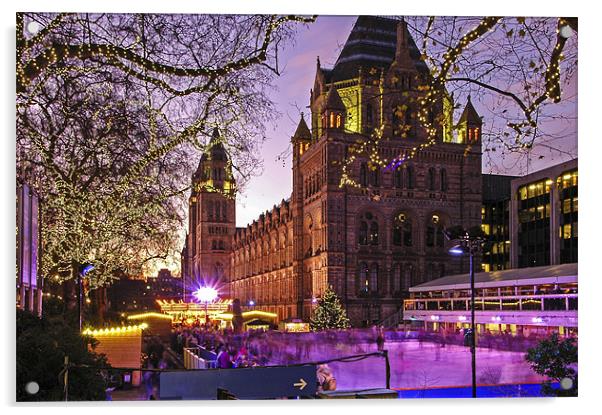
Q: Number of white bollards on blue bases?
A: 0